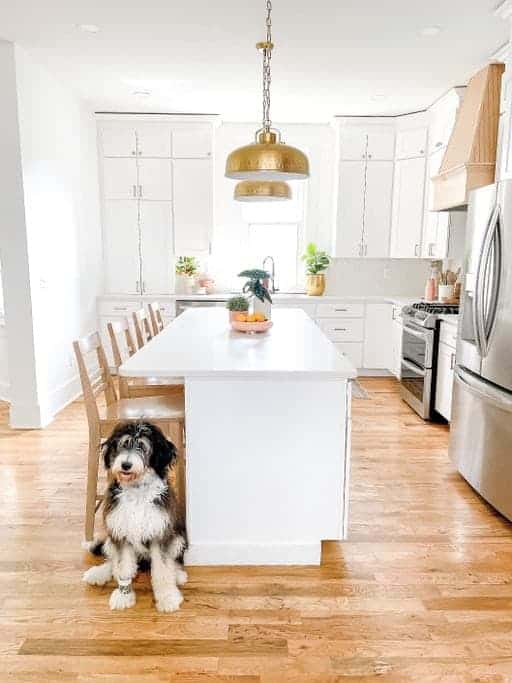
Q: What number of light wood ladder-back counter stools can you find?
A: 4